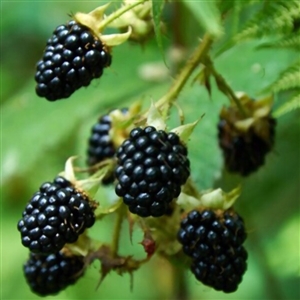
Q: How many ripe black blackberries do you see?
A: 7